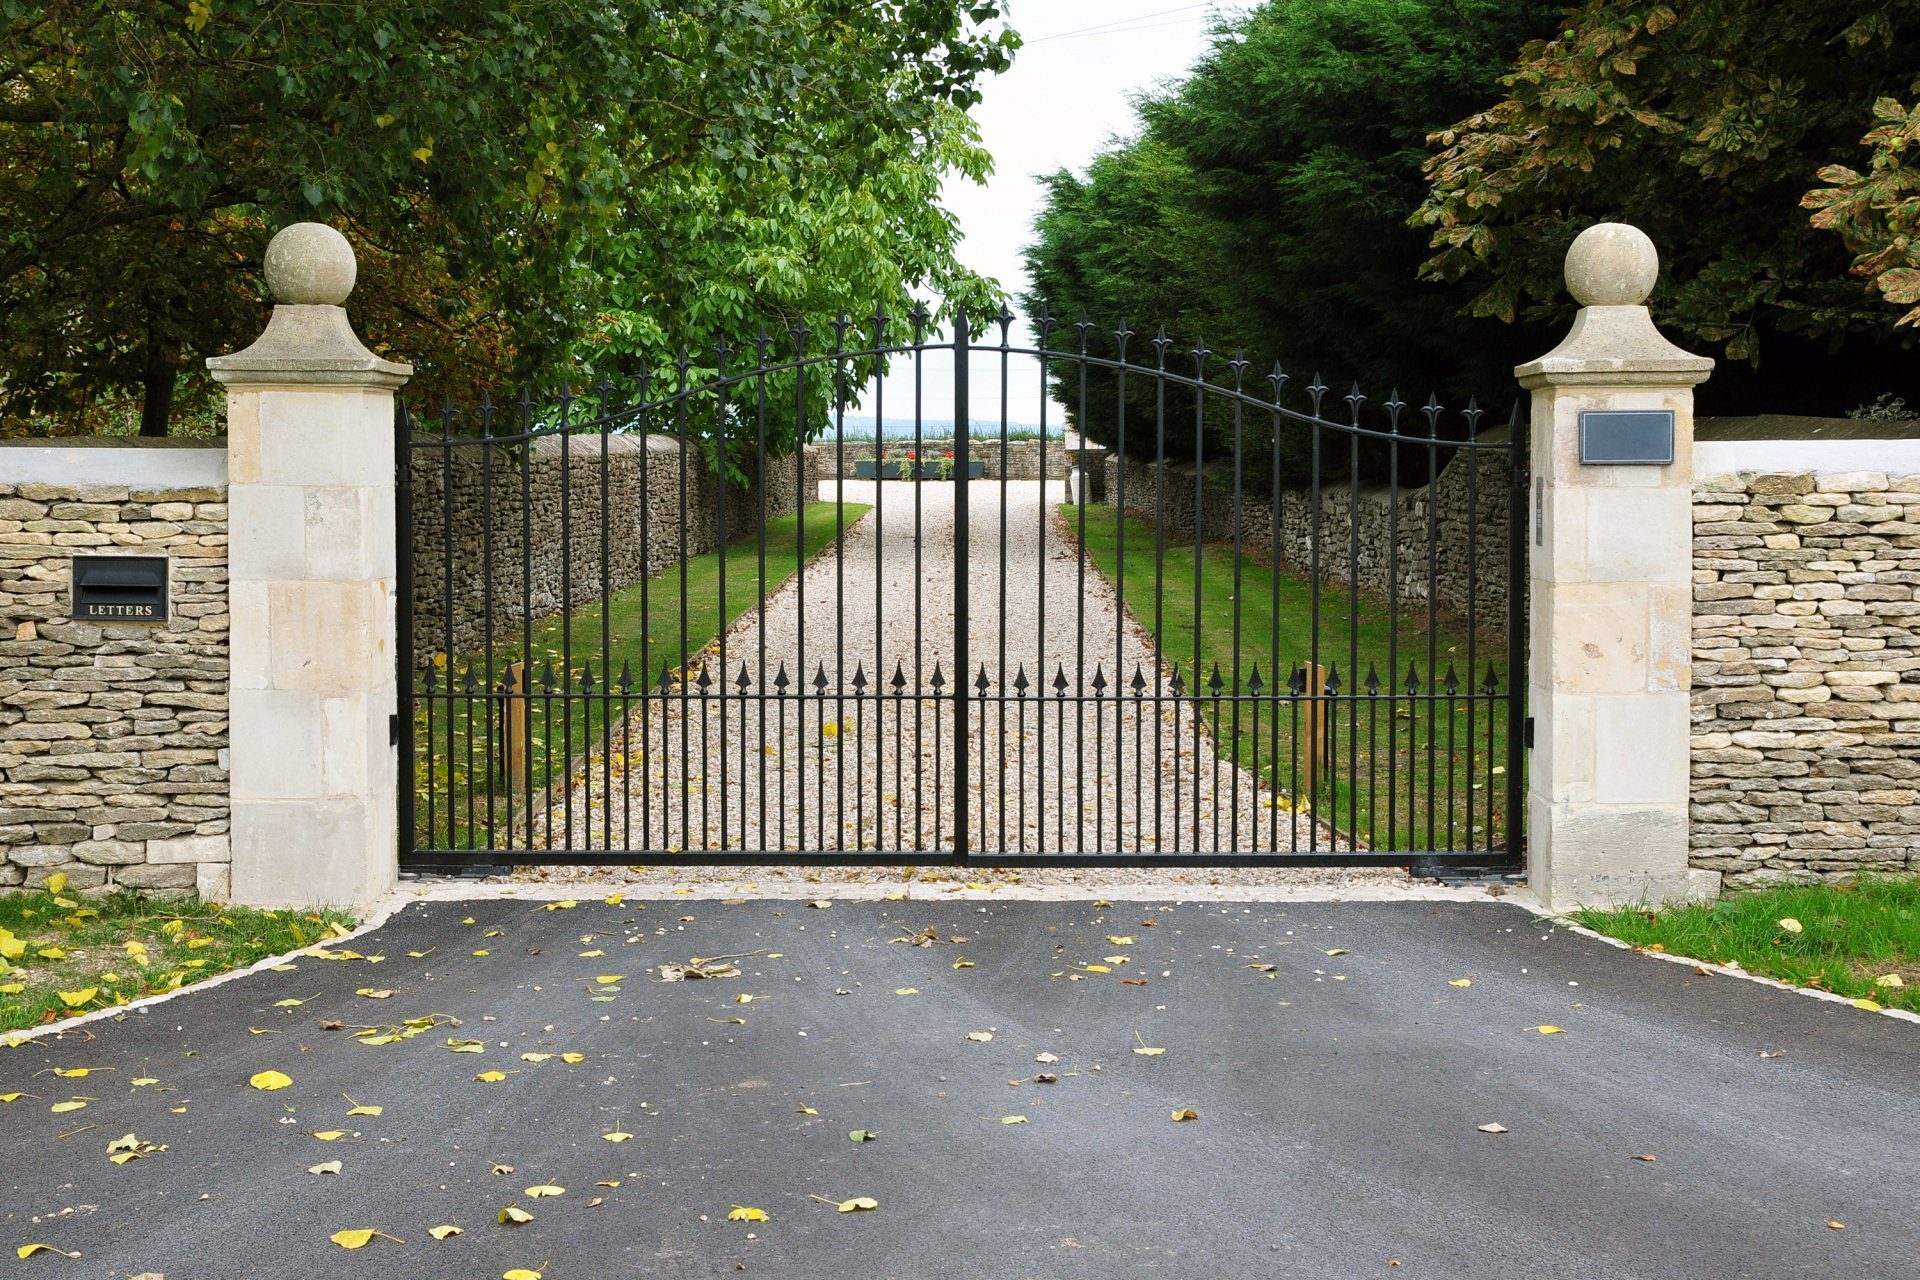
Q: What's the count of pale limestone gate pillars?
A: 2